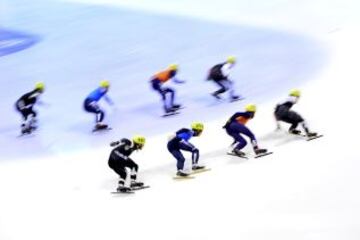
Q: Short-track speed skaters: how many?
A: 8